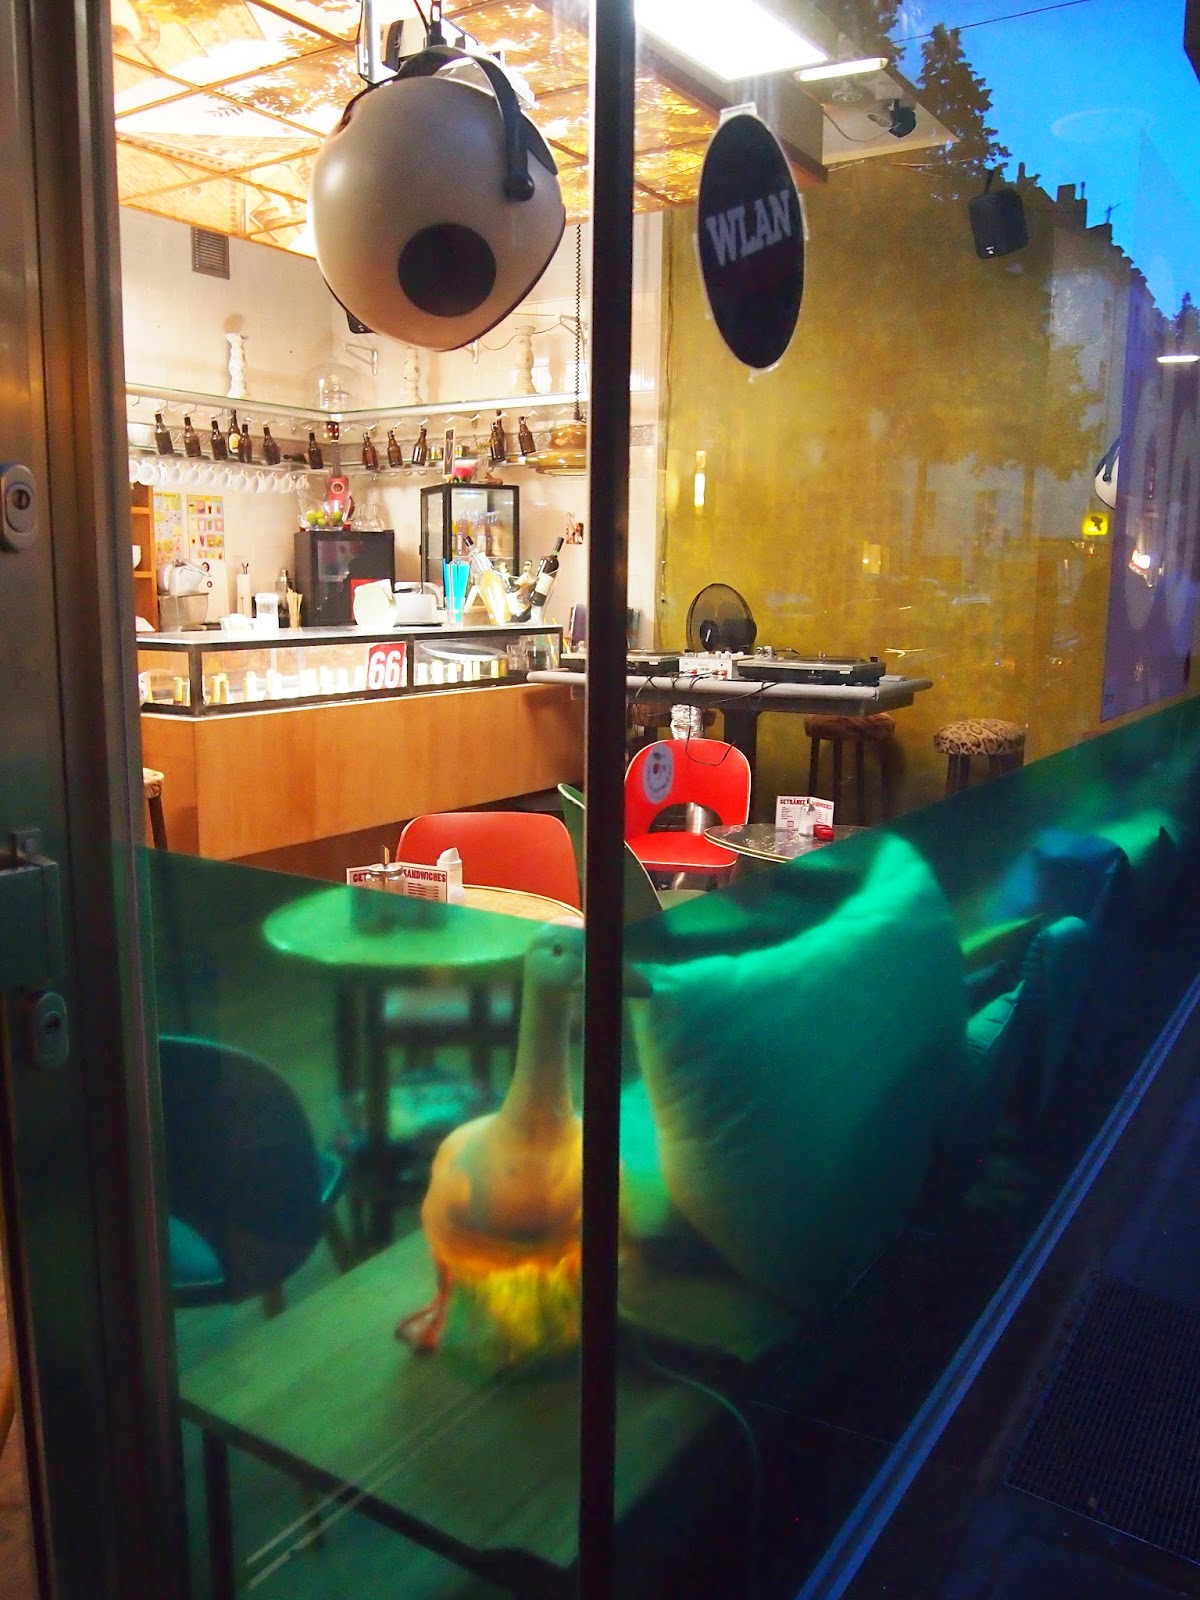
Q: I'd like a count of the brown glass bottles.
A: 13